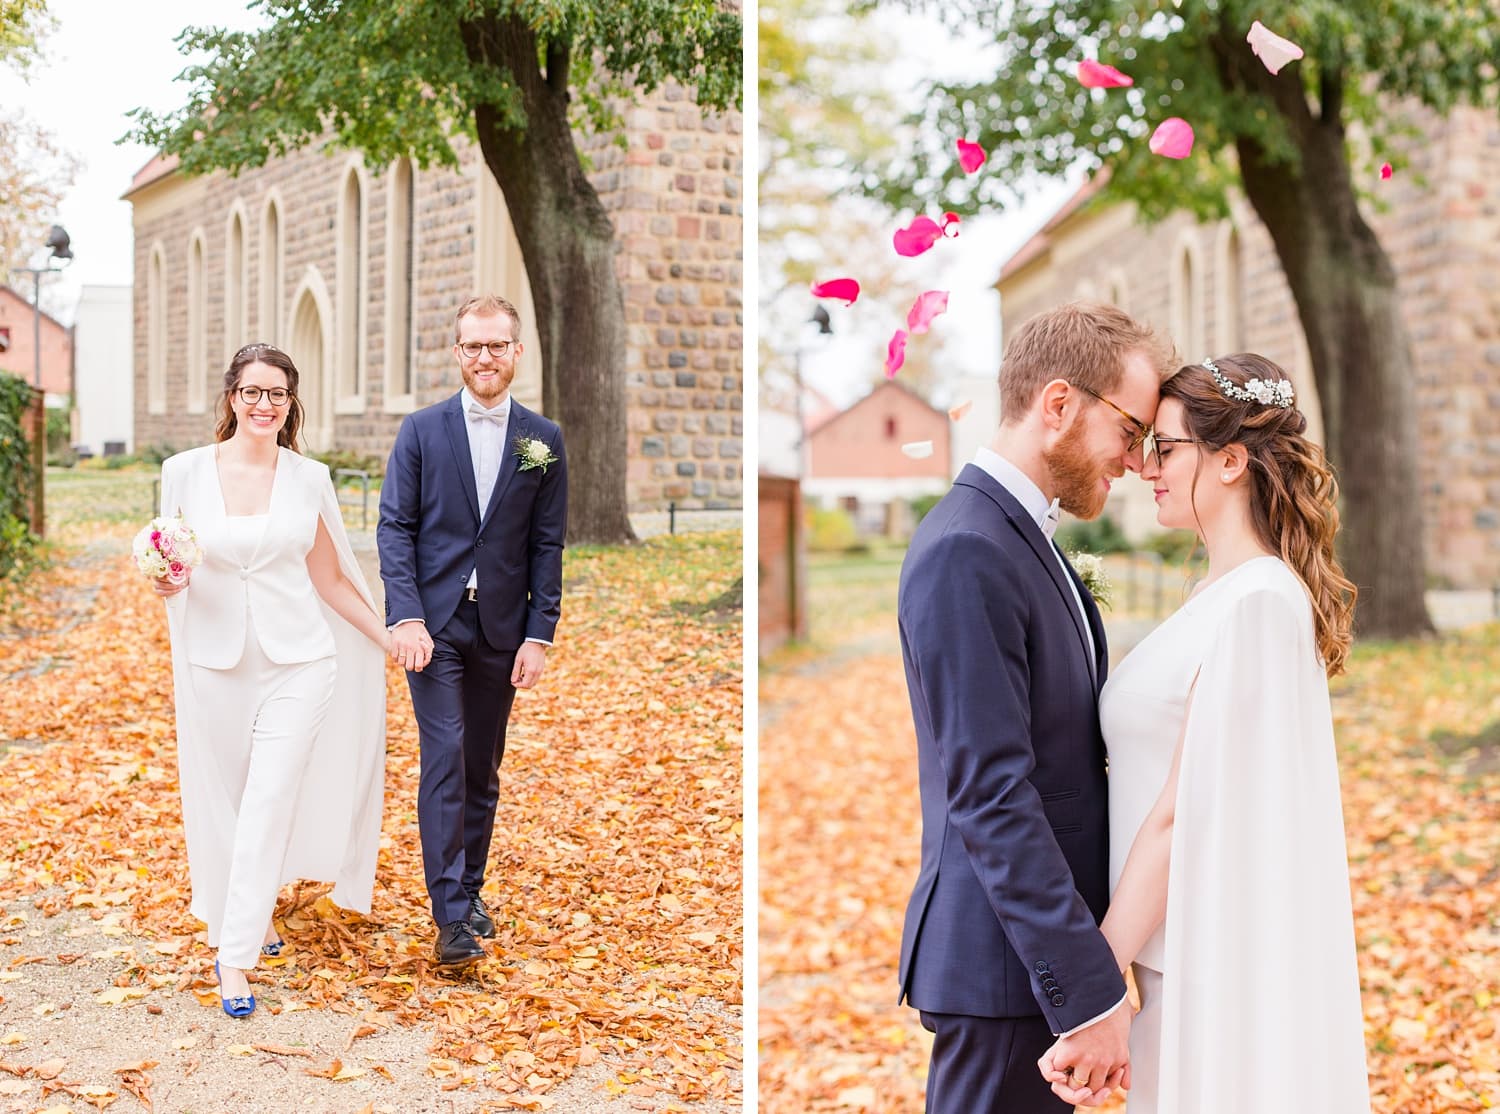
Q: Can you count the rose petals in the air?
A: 12